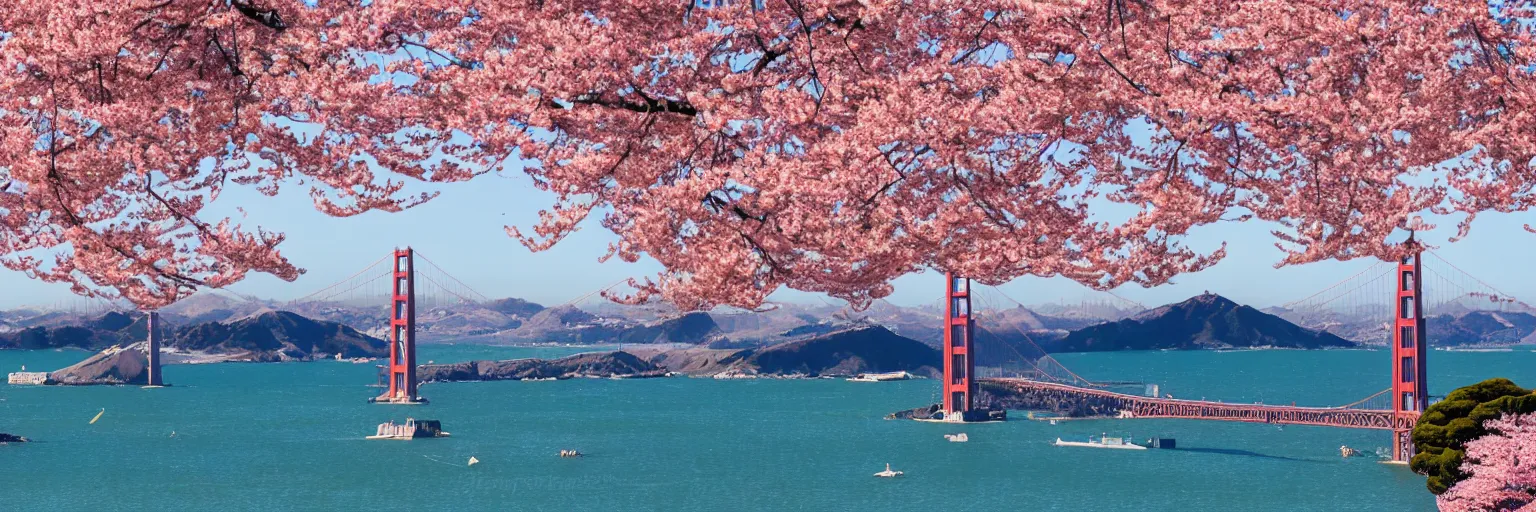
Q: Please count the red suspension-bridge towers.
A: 3